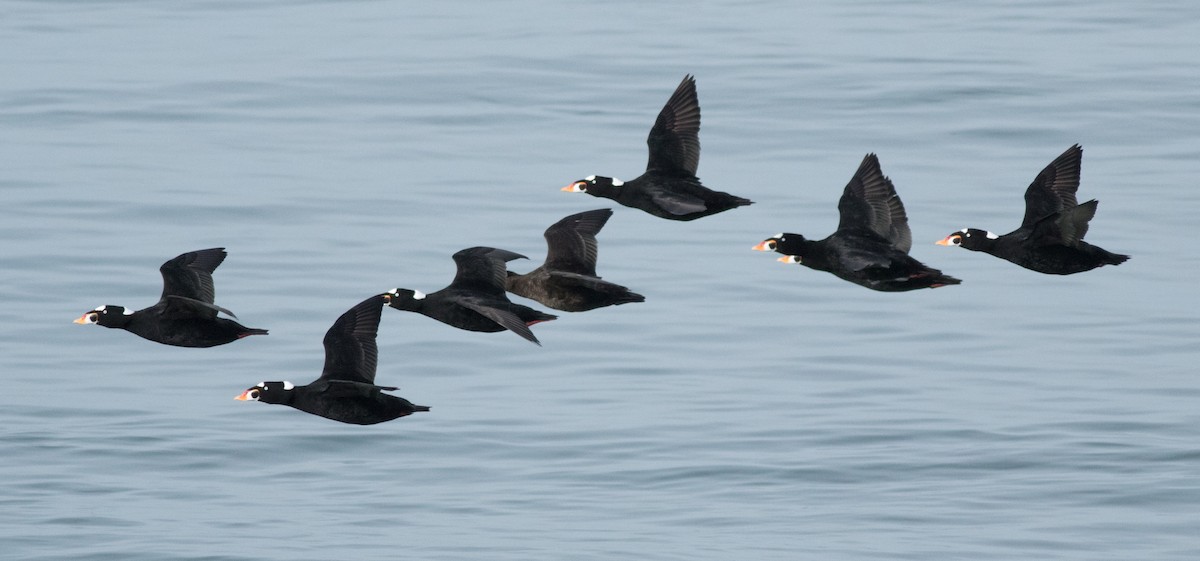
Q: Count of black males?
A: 7